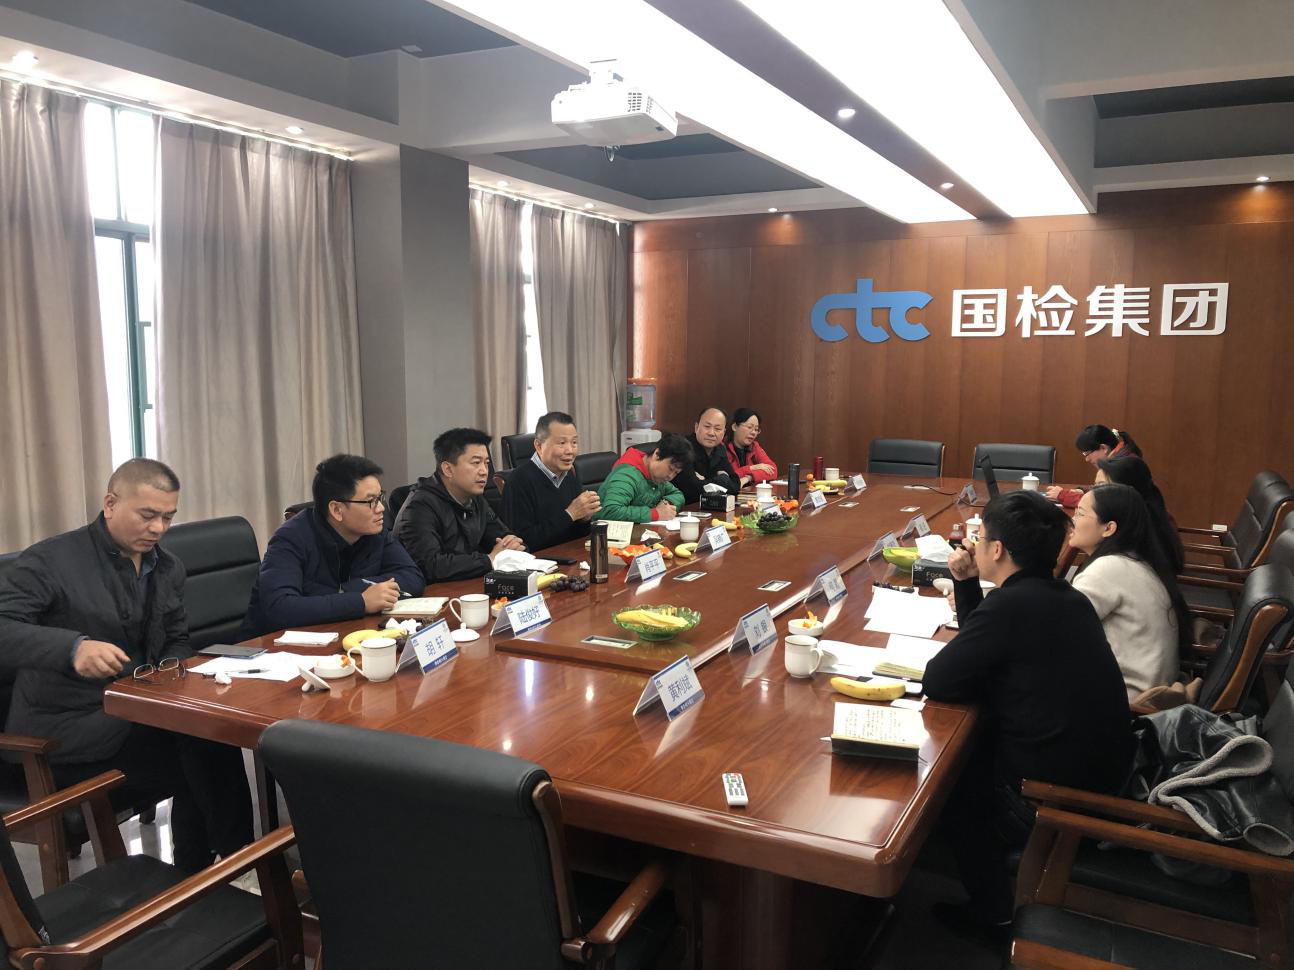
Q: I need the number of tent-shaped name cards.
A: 13